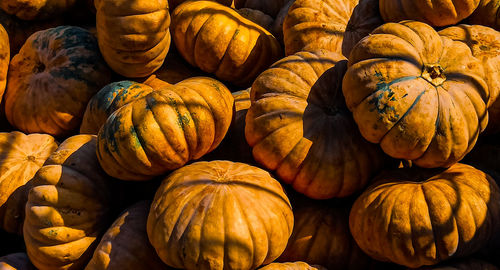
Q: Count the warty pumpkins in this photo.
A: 0